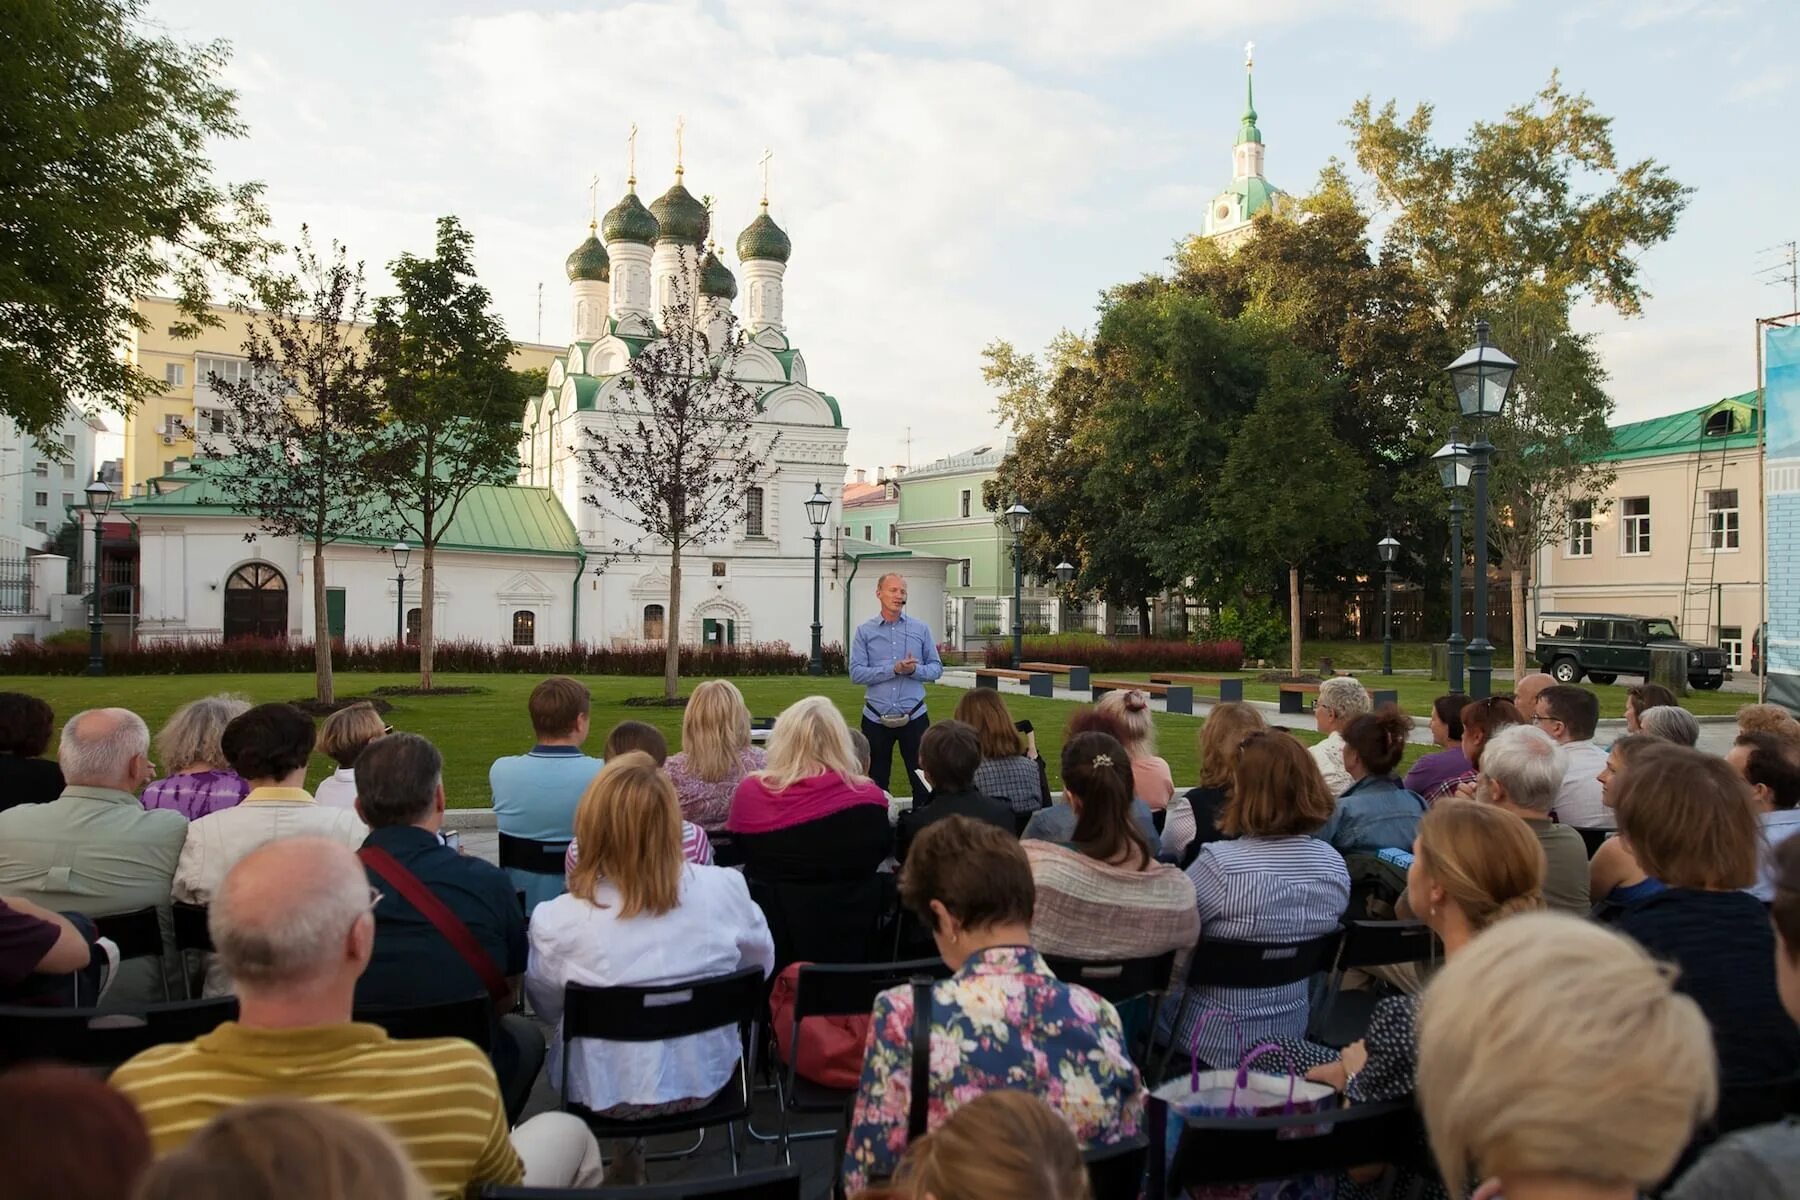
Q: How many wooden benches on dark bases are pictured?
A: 5